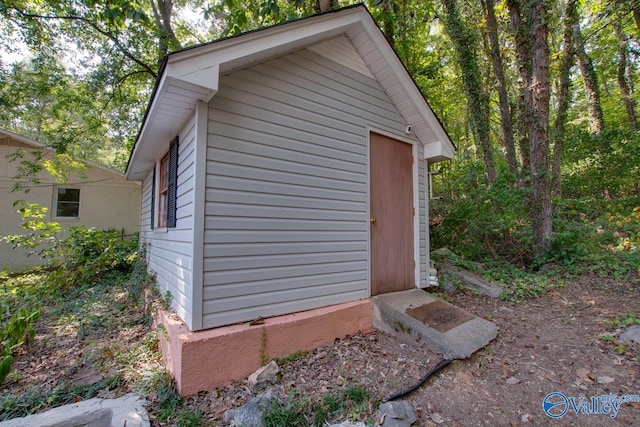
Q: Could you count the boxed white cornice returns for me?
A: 2